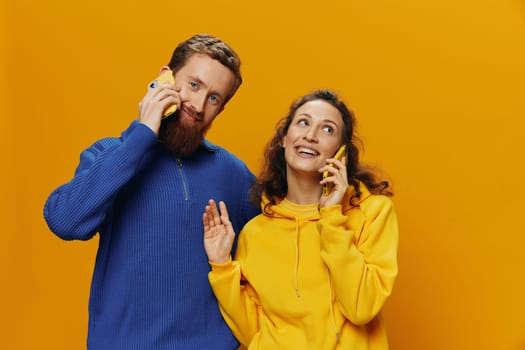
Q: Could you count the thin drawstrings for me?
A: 2